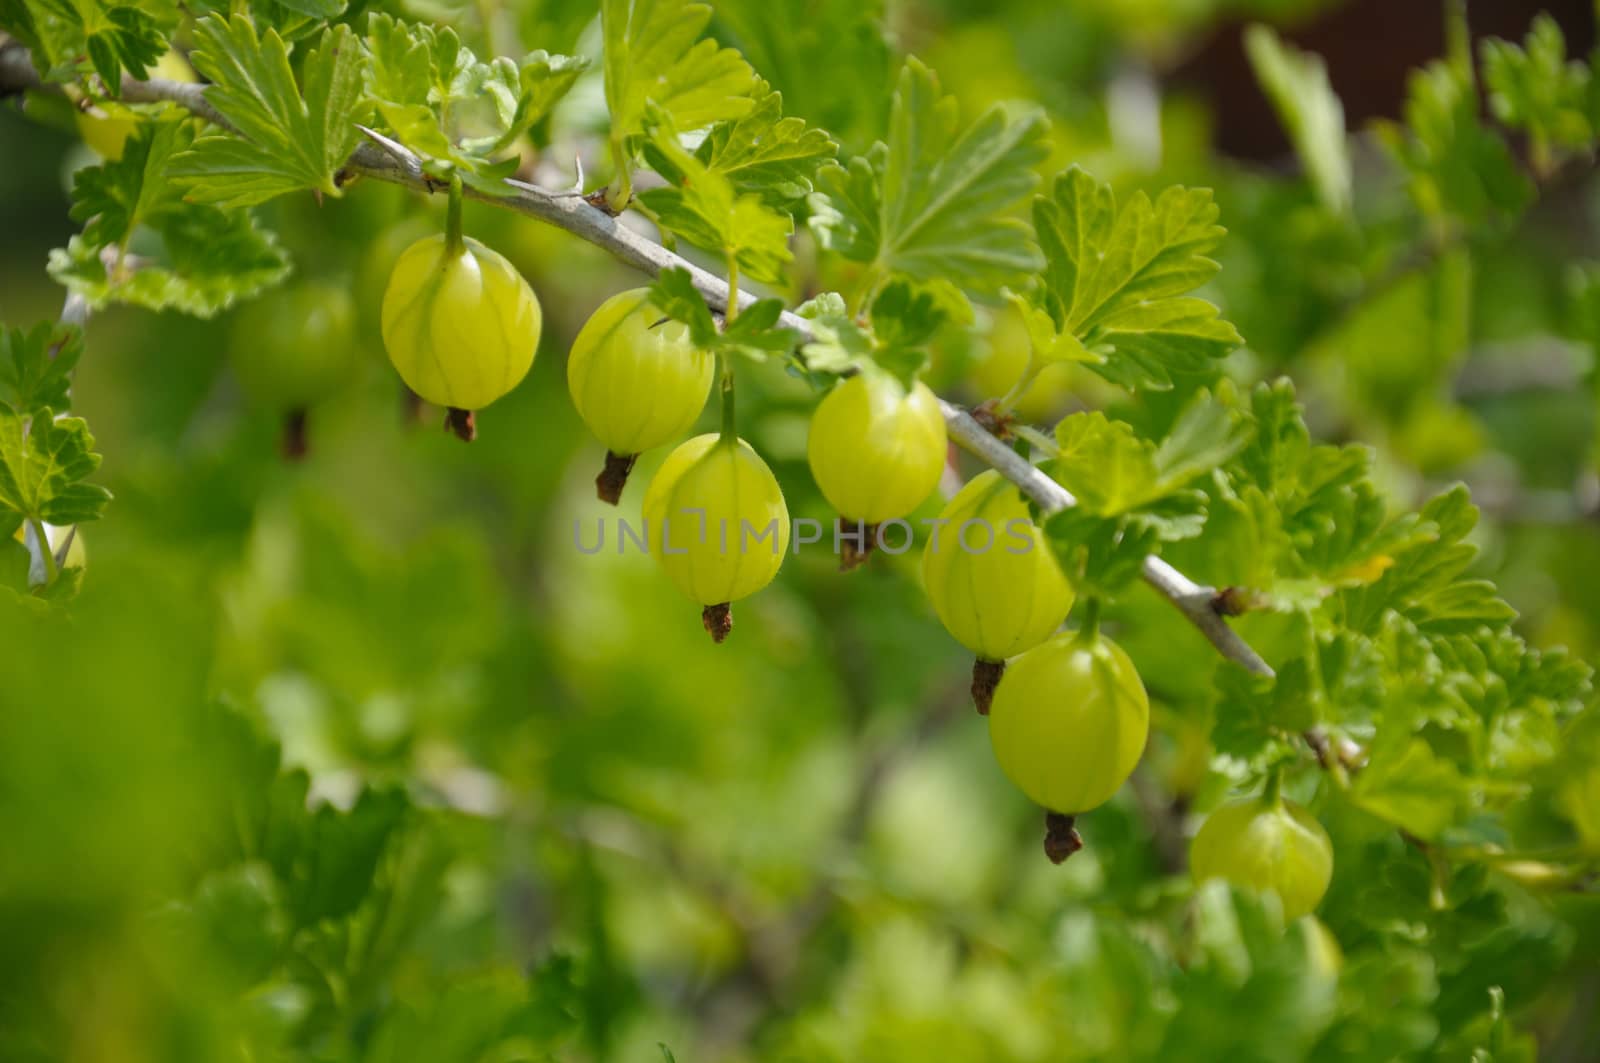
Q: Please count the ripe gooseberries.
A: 7